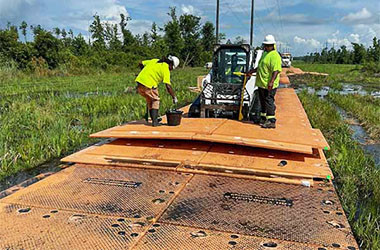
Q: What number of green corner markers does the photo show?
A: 2